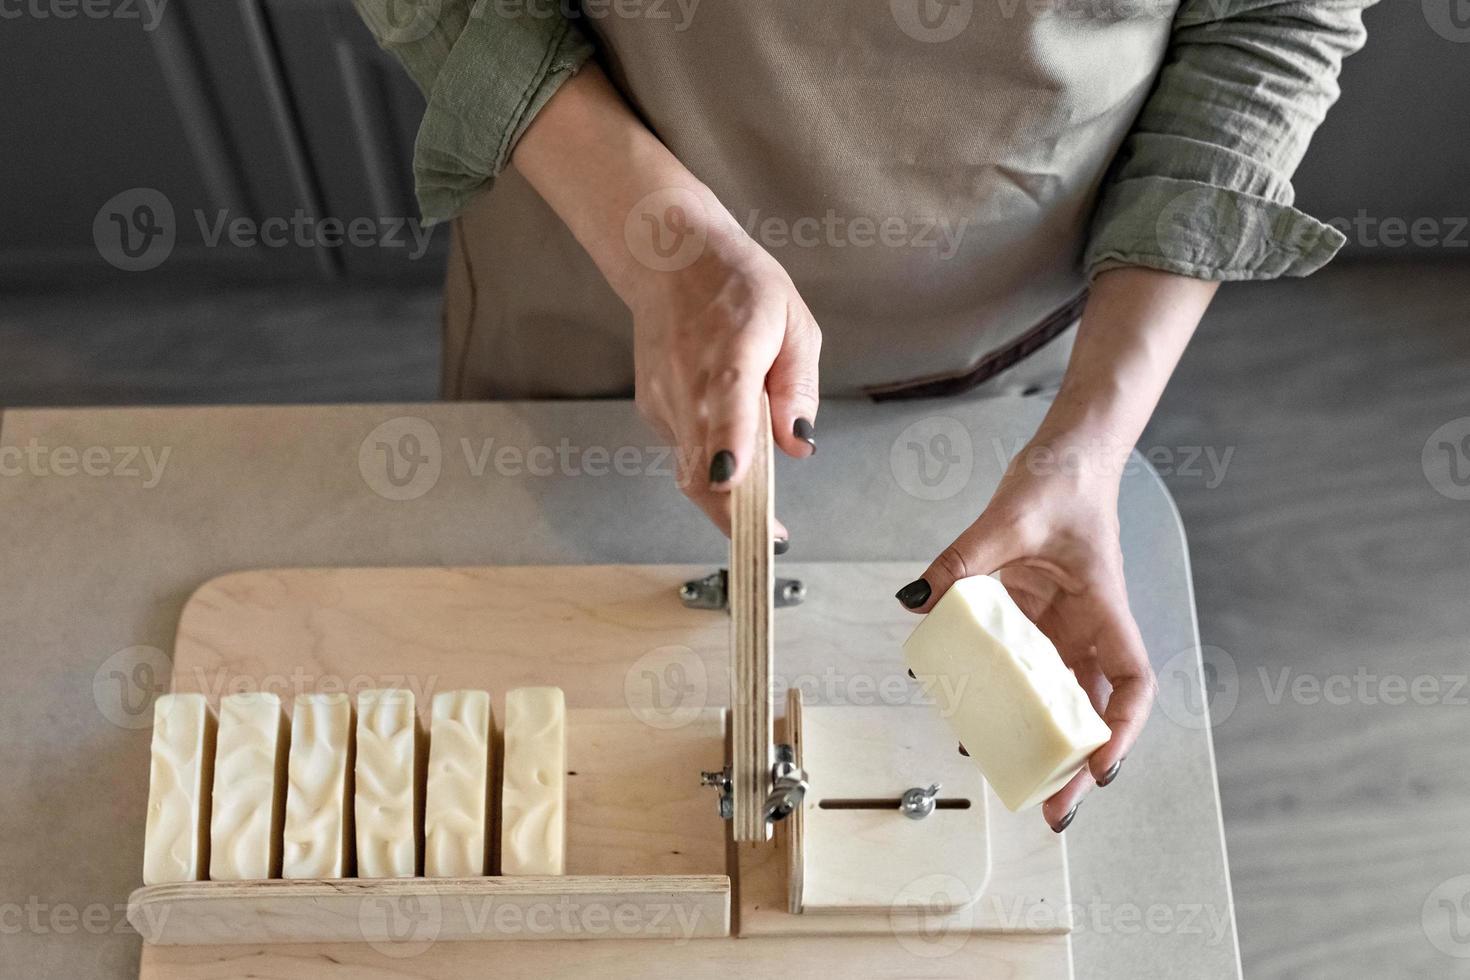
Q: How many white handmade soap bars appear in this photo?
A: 7